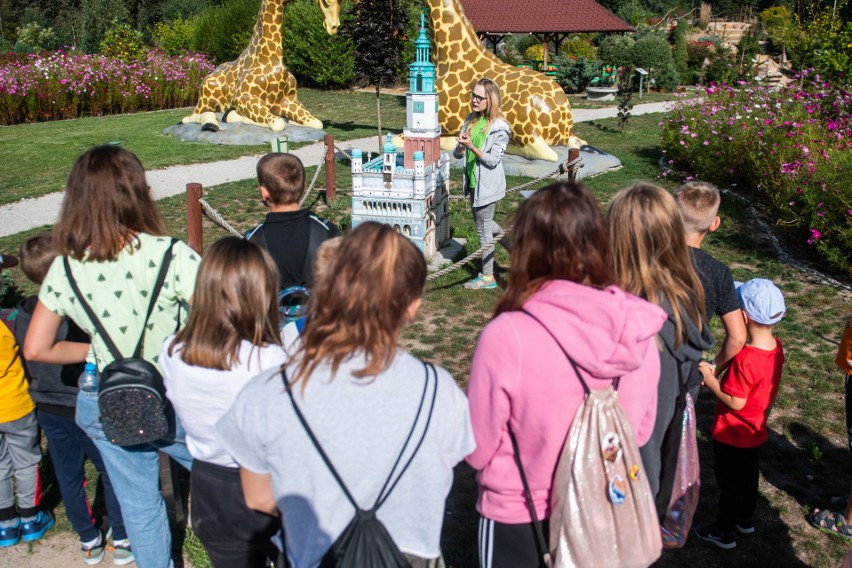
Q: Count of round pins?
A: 3